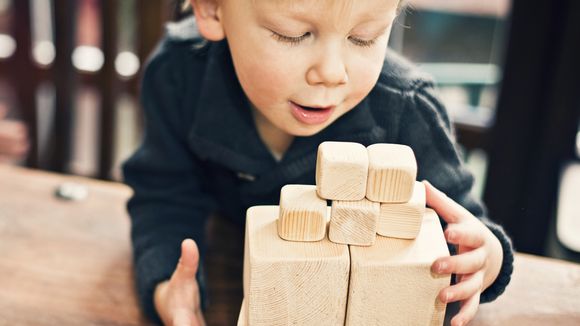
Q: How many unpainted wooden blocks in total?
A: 7